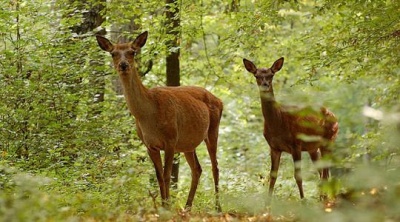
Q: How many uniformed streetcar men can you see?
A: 0